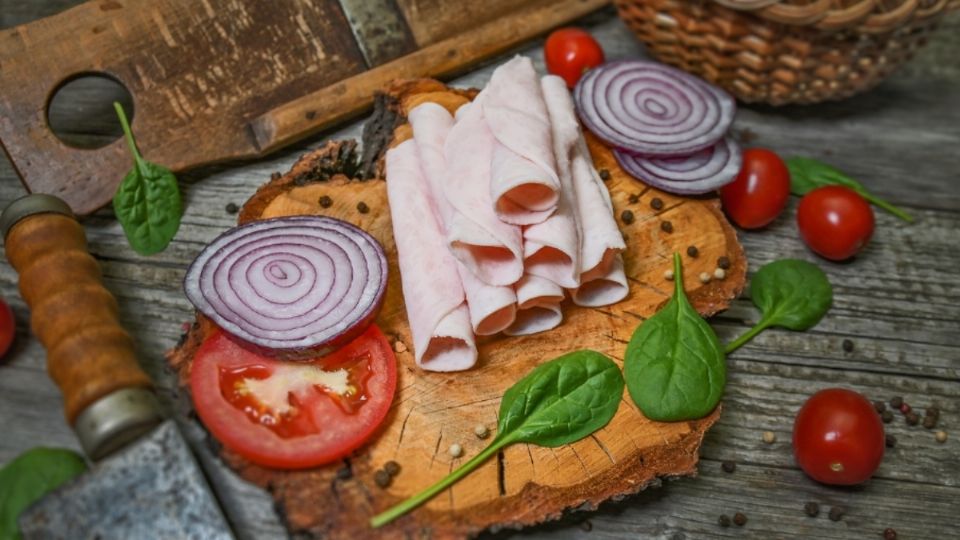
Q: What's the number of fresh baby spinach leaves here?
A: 6